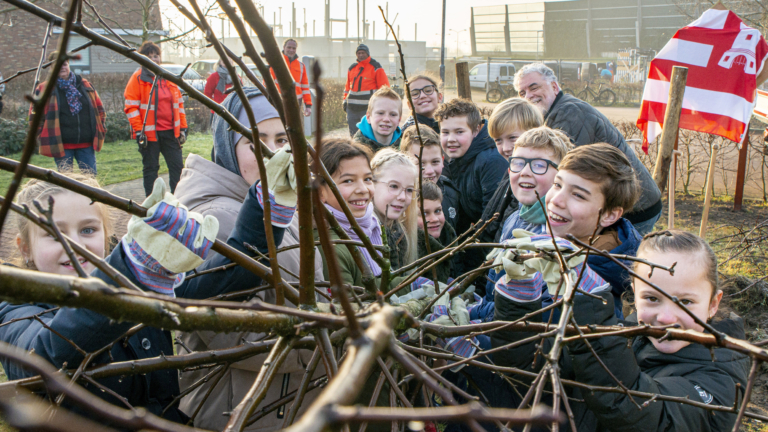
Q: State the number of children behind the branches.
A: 13